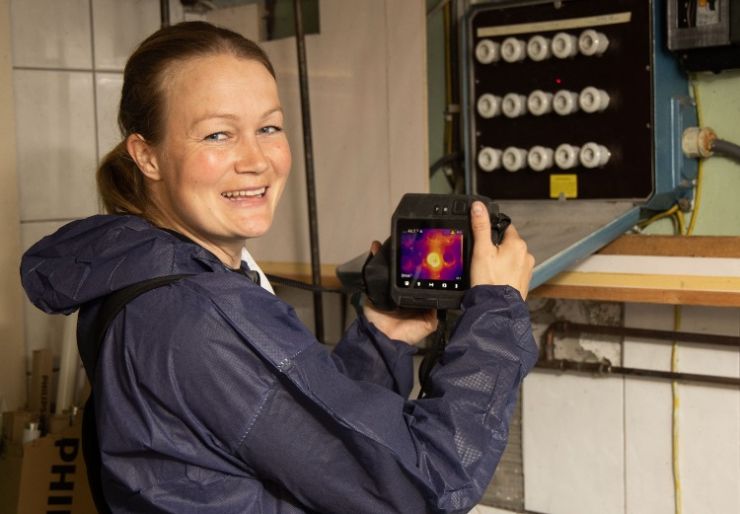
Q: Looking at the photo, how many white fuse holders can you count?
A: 15